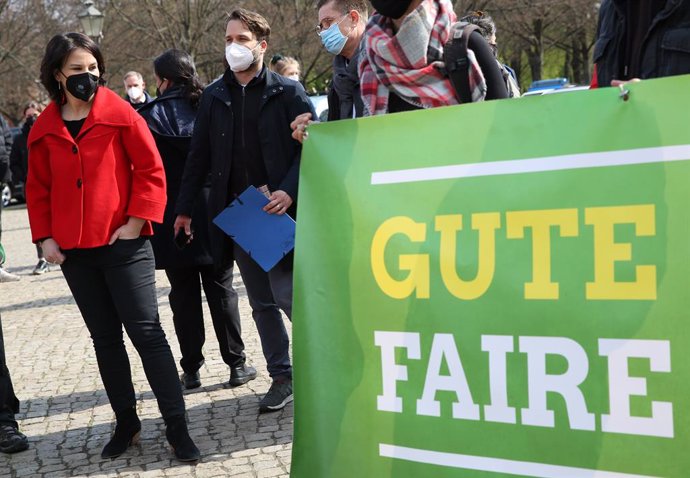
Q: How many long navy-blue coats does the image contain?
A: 2